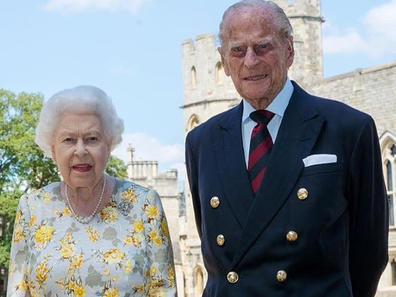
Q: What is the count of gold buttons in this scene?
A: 6